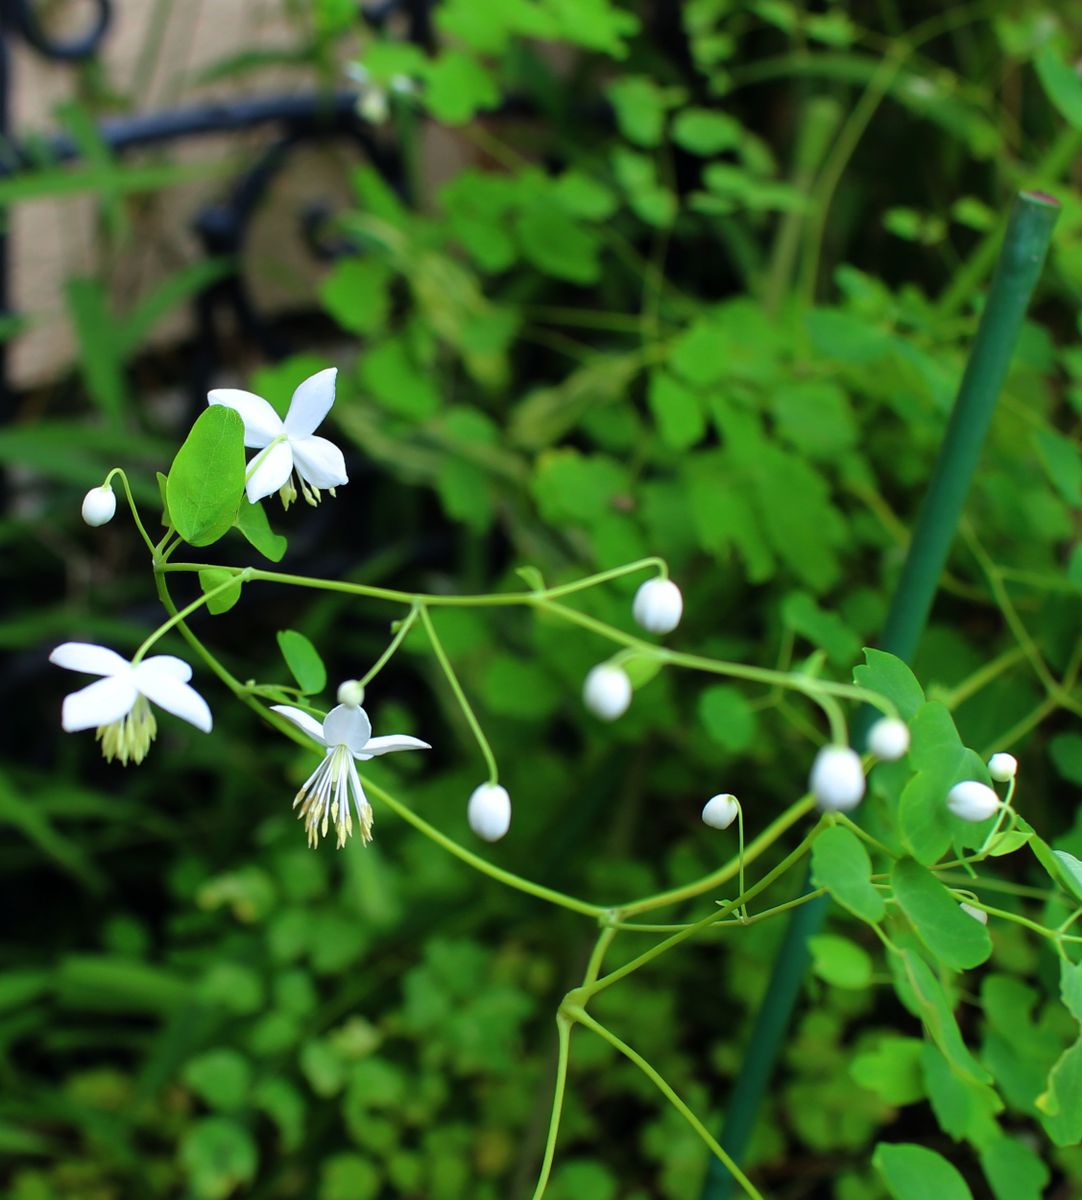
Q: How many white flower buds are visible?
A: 11